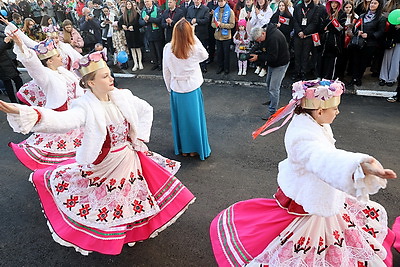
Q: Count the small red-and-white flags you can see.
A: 4